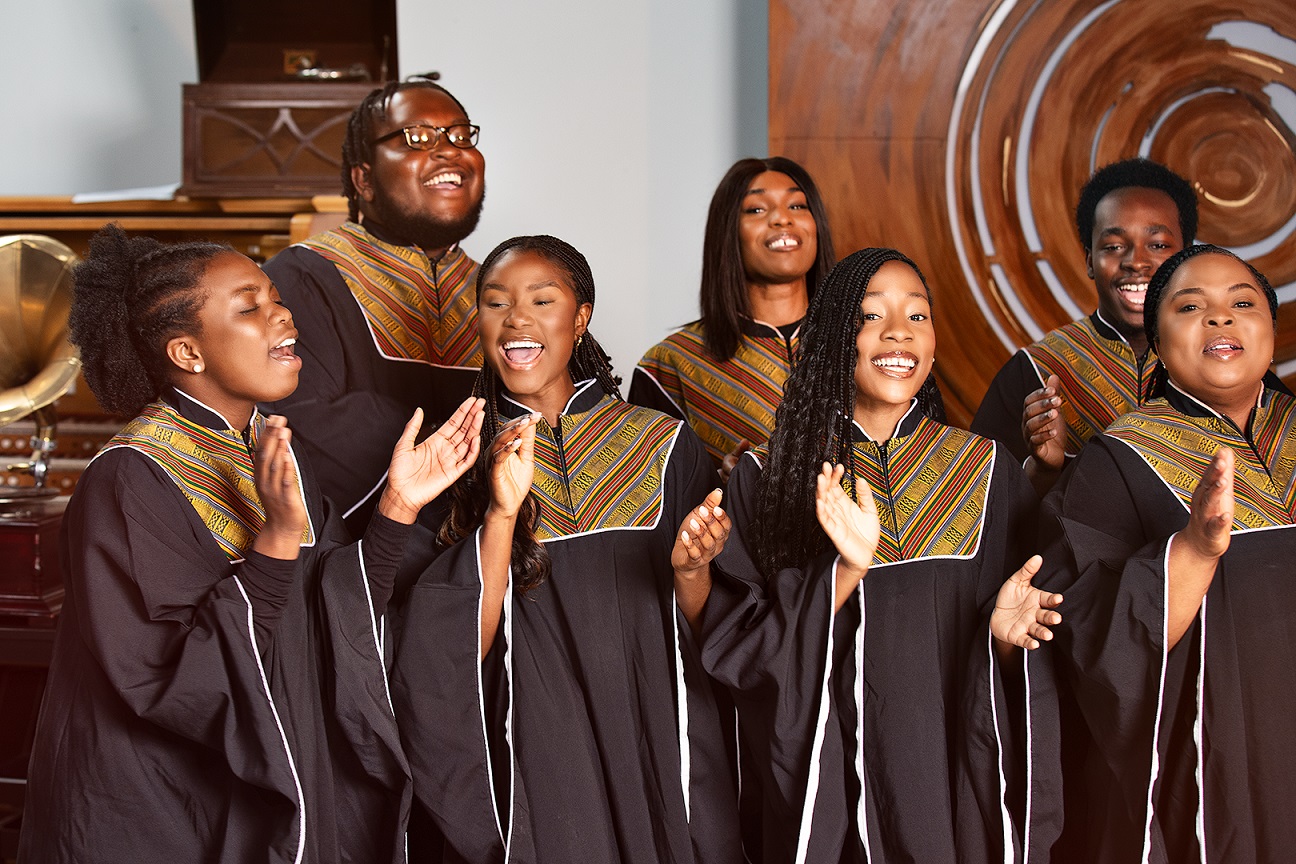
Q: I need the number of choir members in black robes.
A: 7